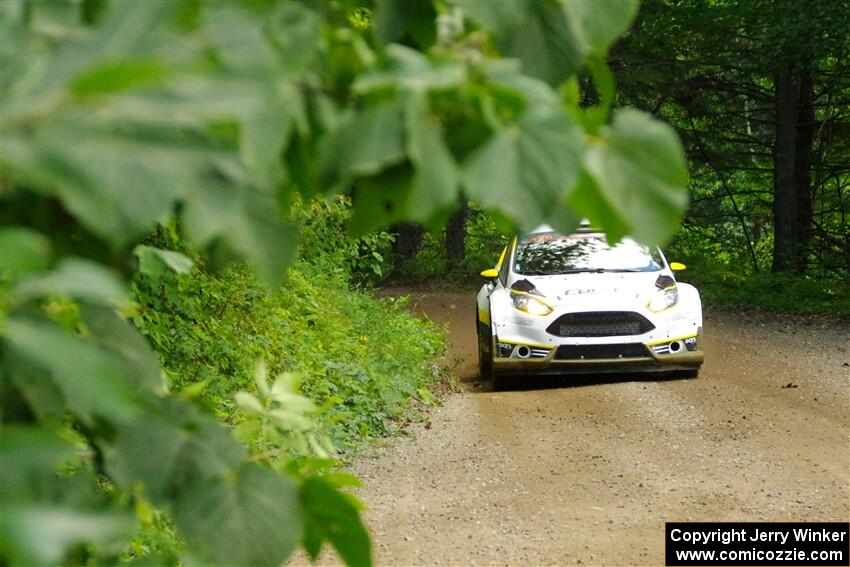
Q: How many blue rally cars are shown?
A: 0